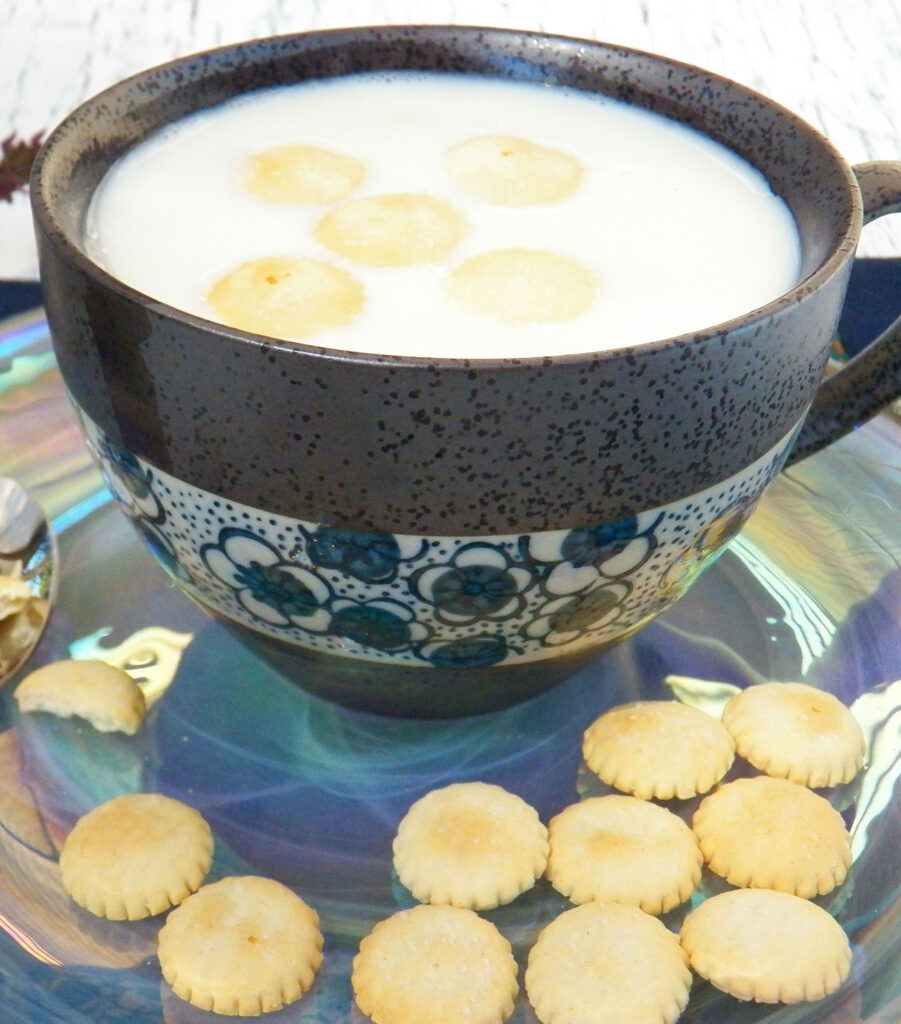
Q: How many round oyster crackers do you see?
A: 15